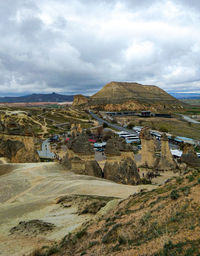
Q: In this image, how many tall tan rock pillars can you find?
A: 2